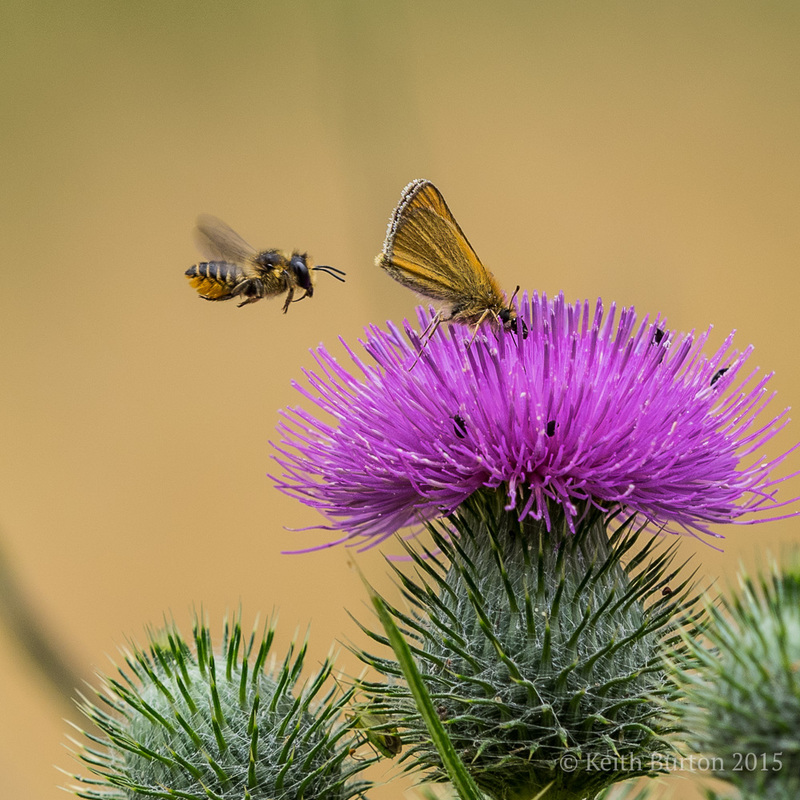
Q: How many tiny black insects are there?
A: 4